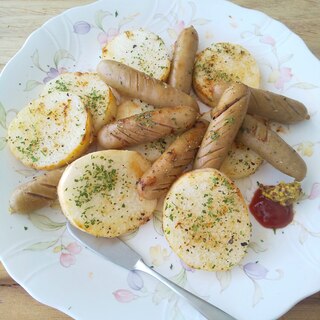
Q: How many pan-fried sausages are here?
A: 8